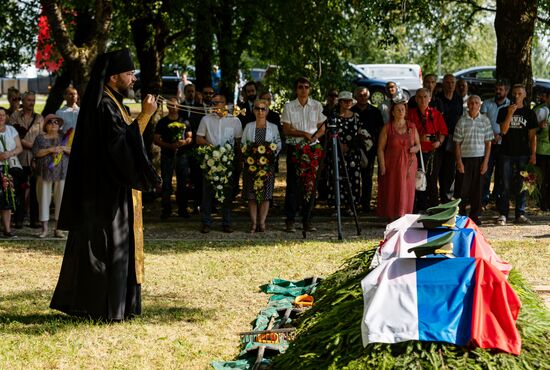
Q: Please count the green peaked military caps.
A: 3